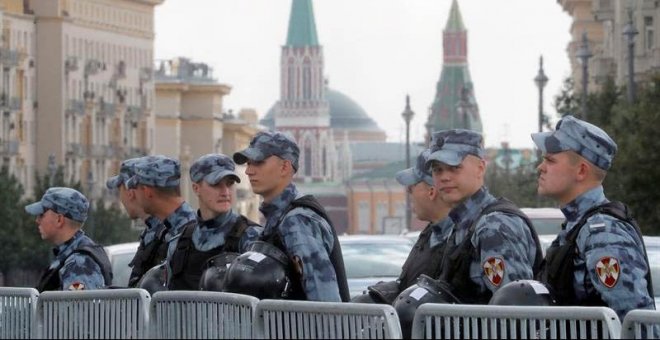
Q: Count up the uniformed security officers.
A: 8